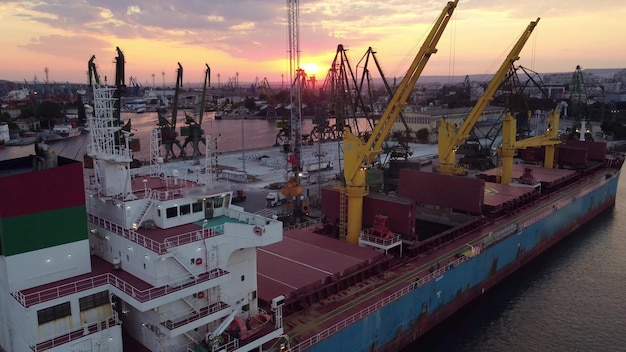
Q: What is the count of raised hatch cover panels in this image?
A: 4